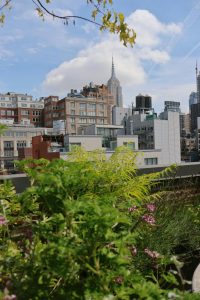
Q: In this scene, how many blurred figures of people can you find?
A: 0